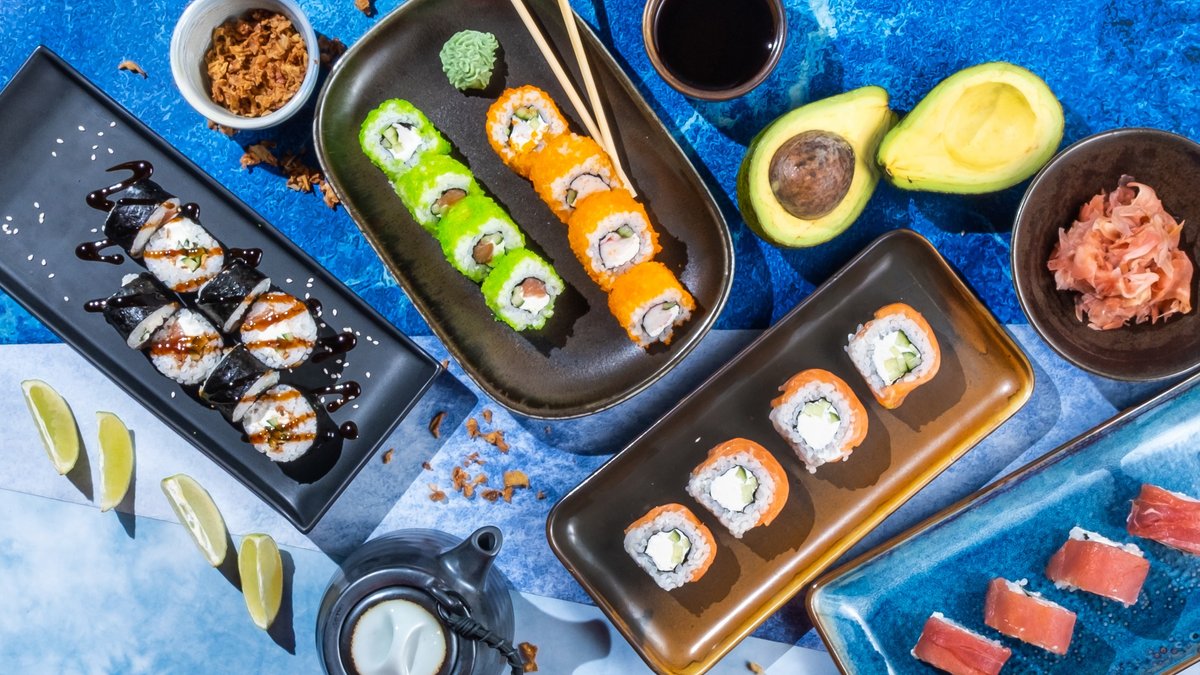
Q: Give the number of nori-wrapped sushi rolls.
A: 8